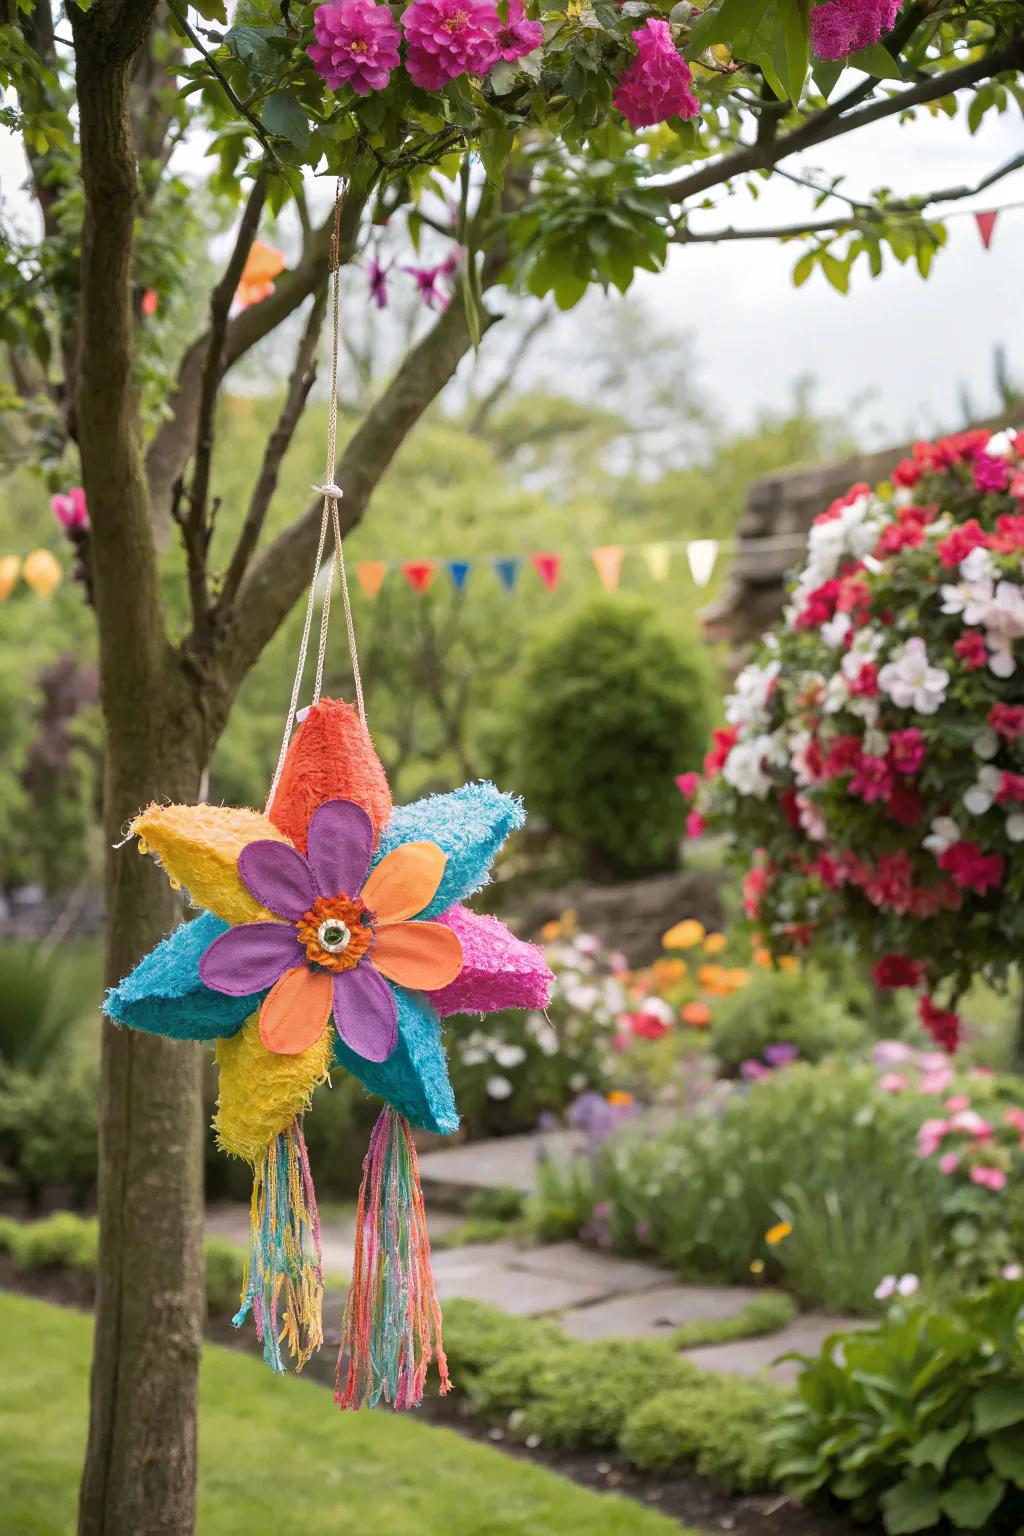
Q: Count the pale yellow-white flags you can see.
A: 2